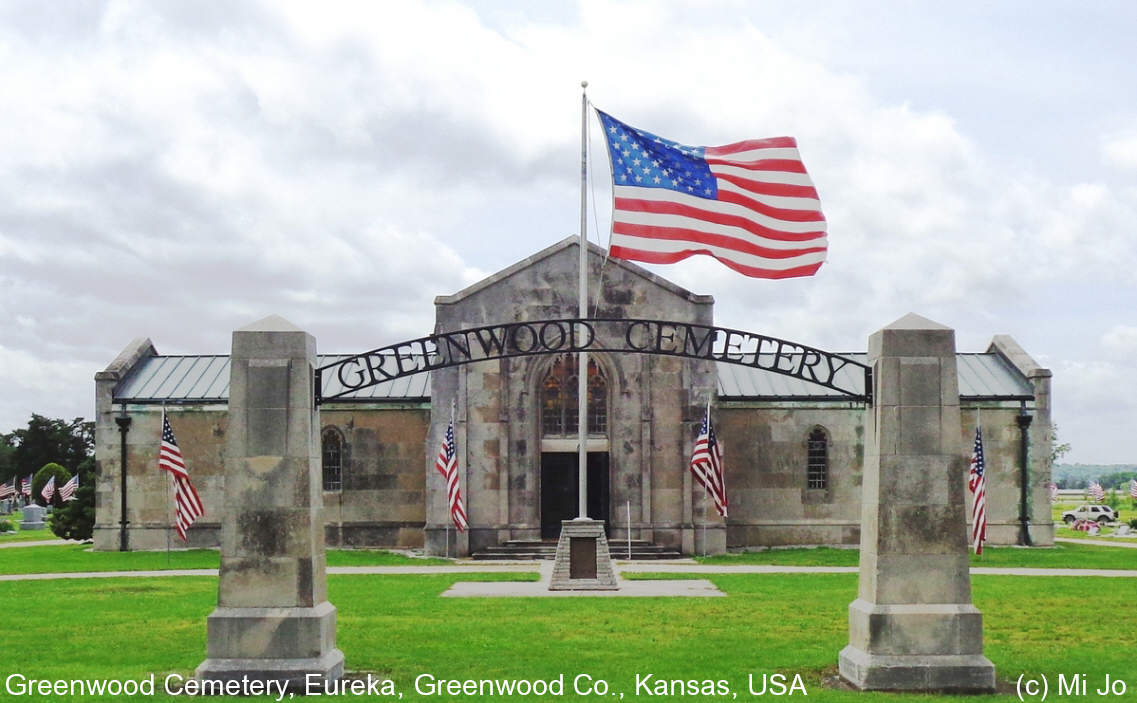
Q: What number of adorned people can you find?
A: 0